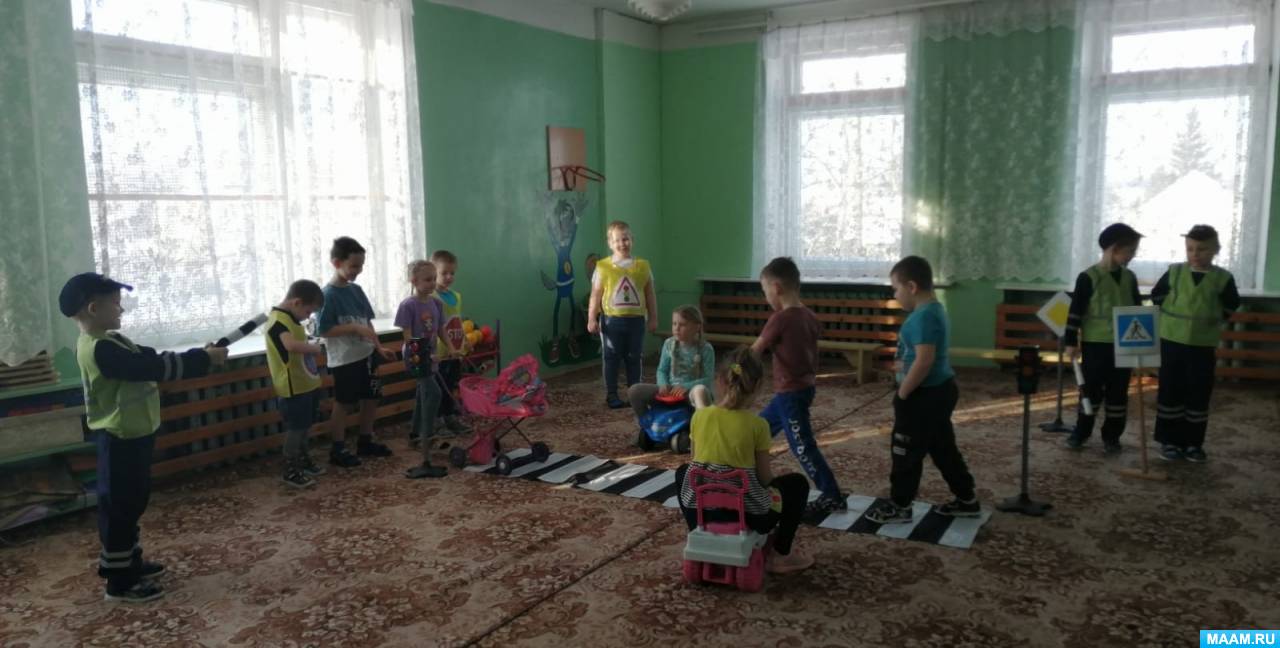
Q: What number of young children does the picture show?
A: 12